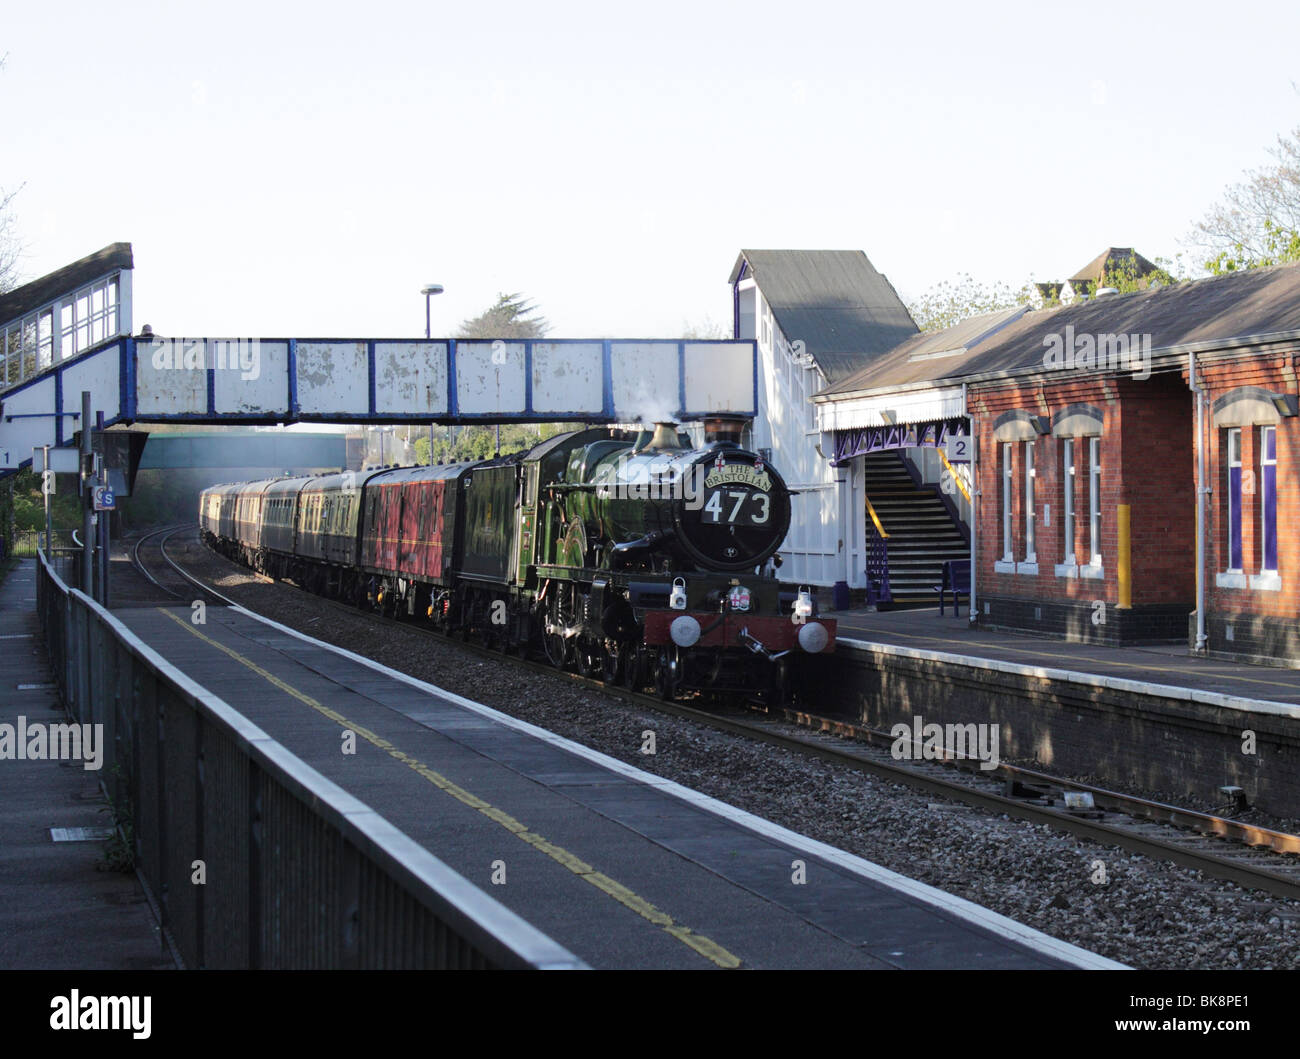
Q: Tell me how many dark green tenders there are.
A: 1